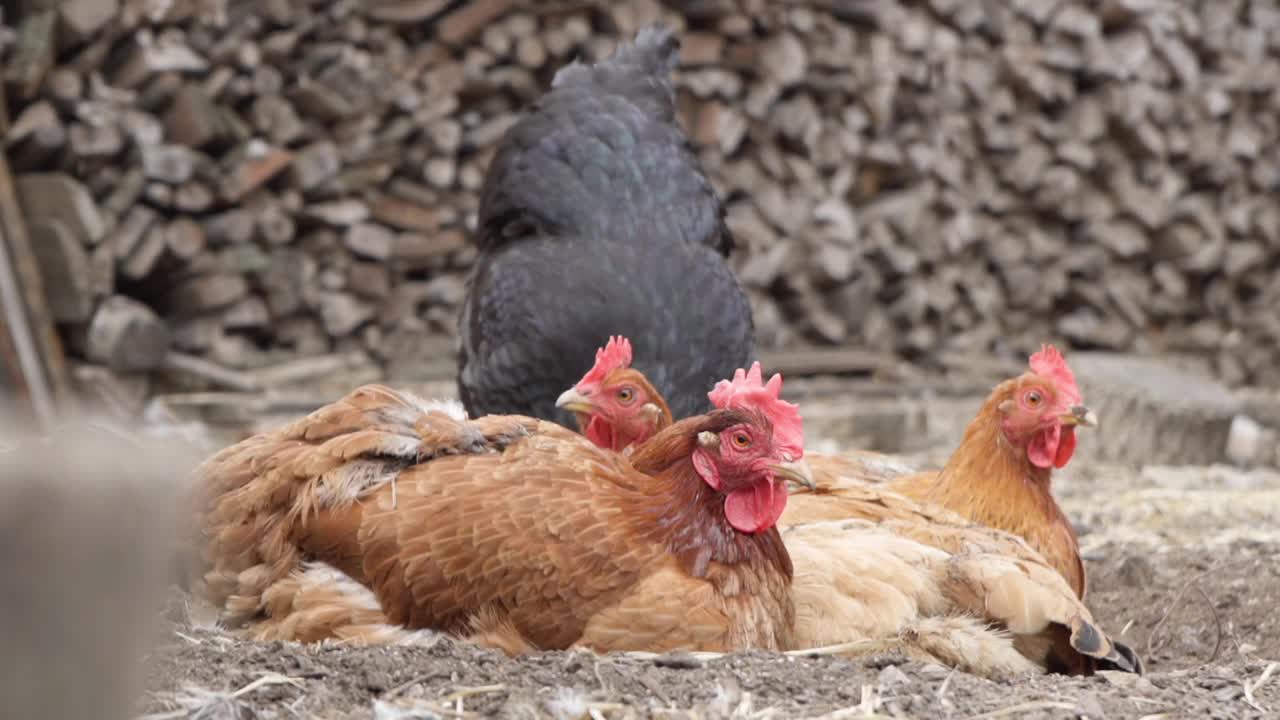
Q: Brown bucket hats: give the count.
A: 0